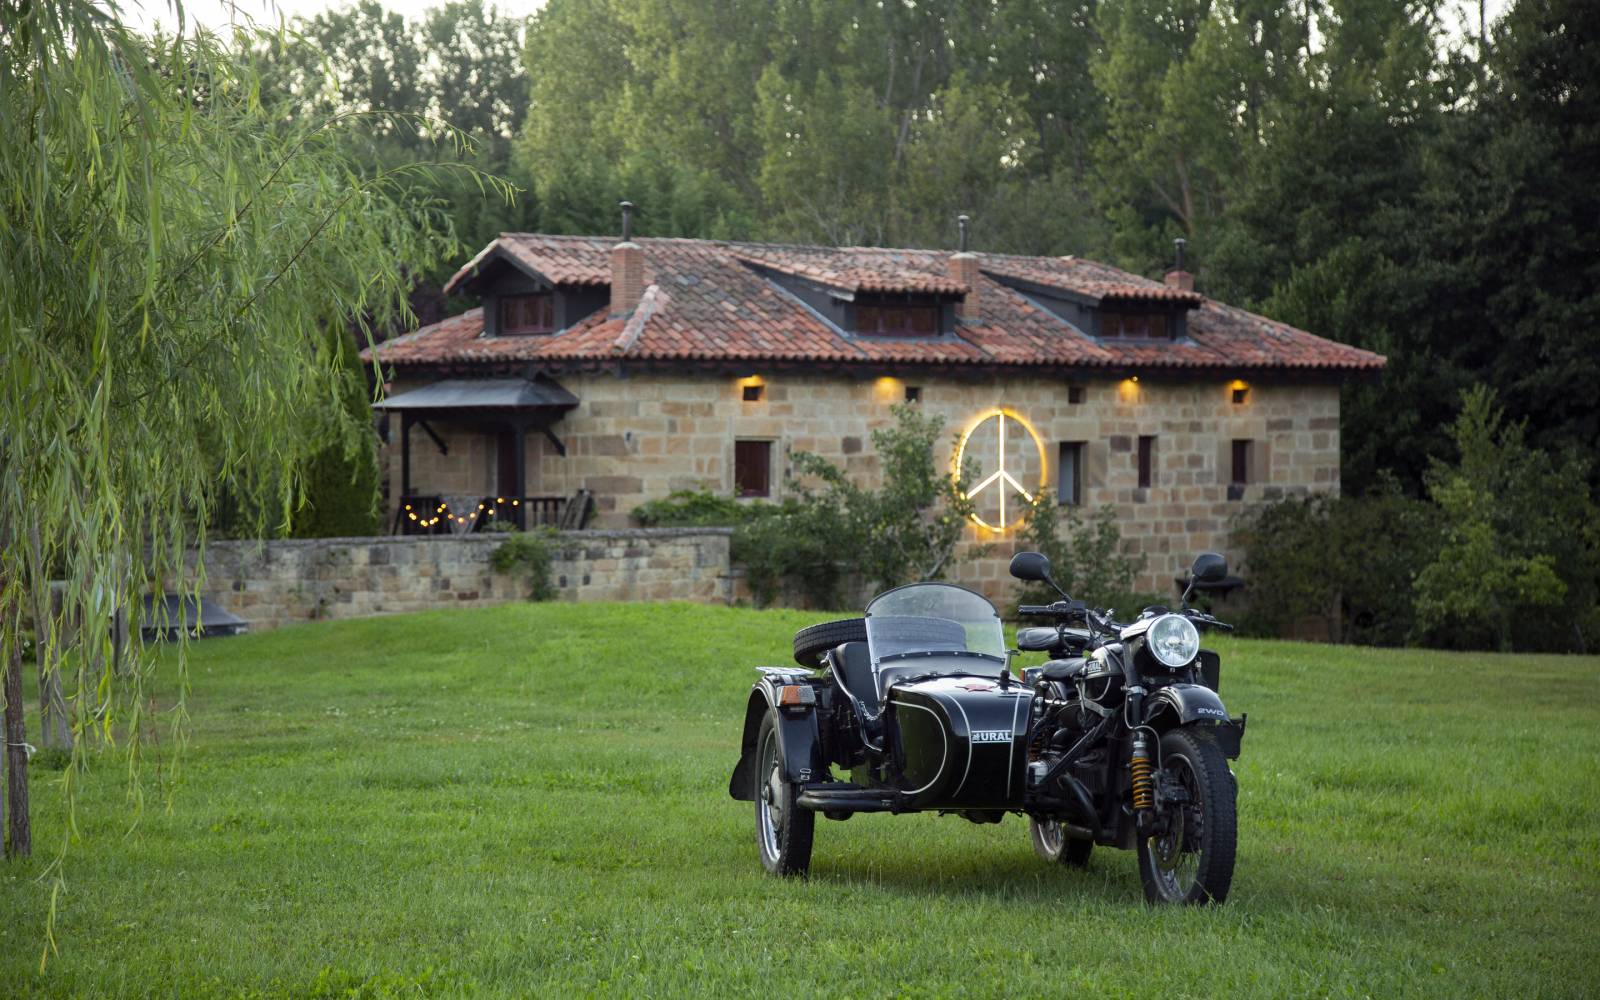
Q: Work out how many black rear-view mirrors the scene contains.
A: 2